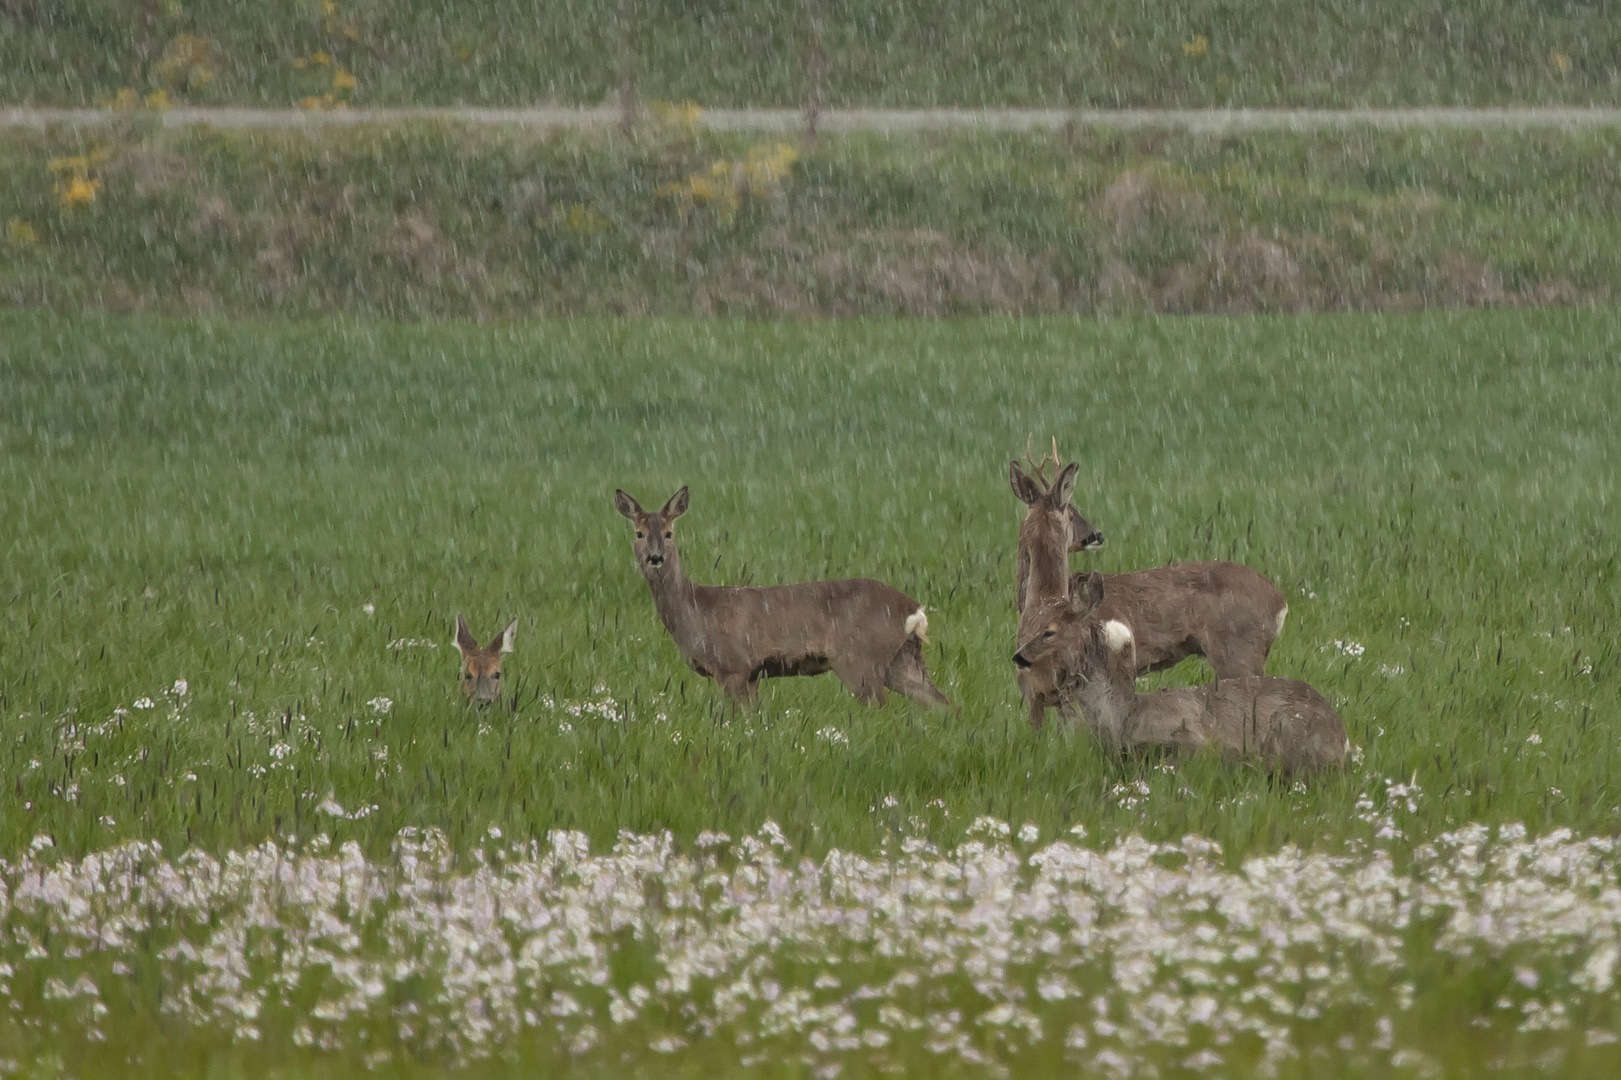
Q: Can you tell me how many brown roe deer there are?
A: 5